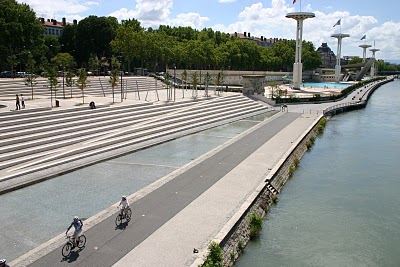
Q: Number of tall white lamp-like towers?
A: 4